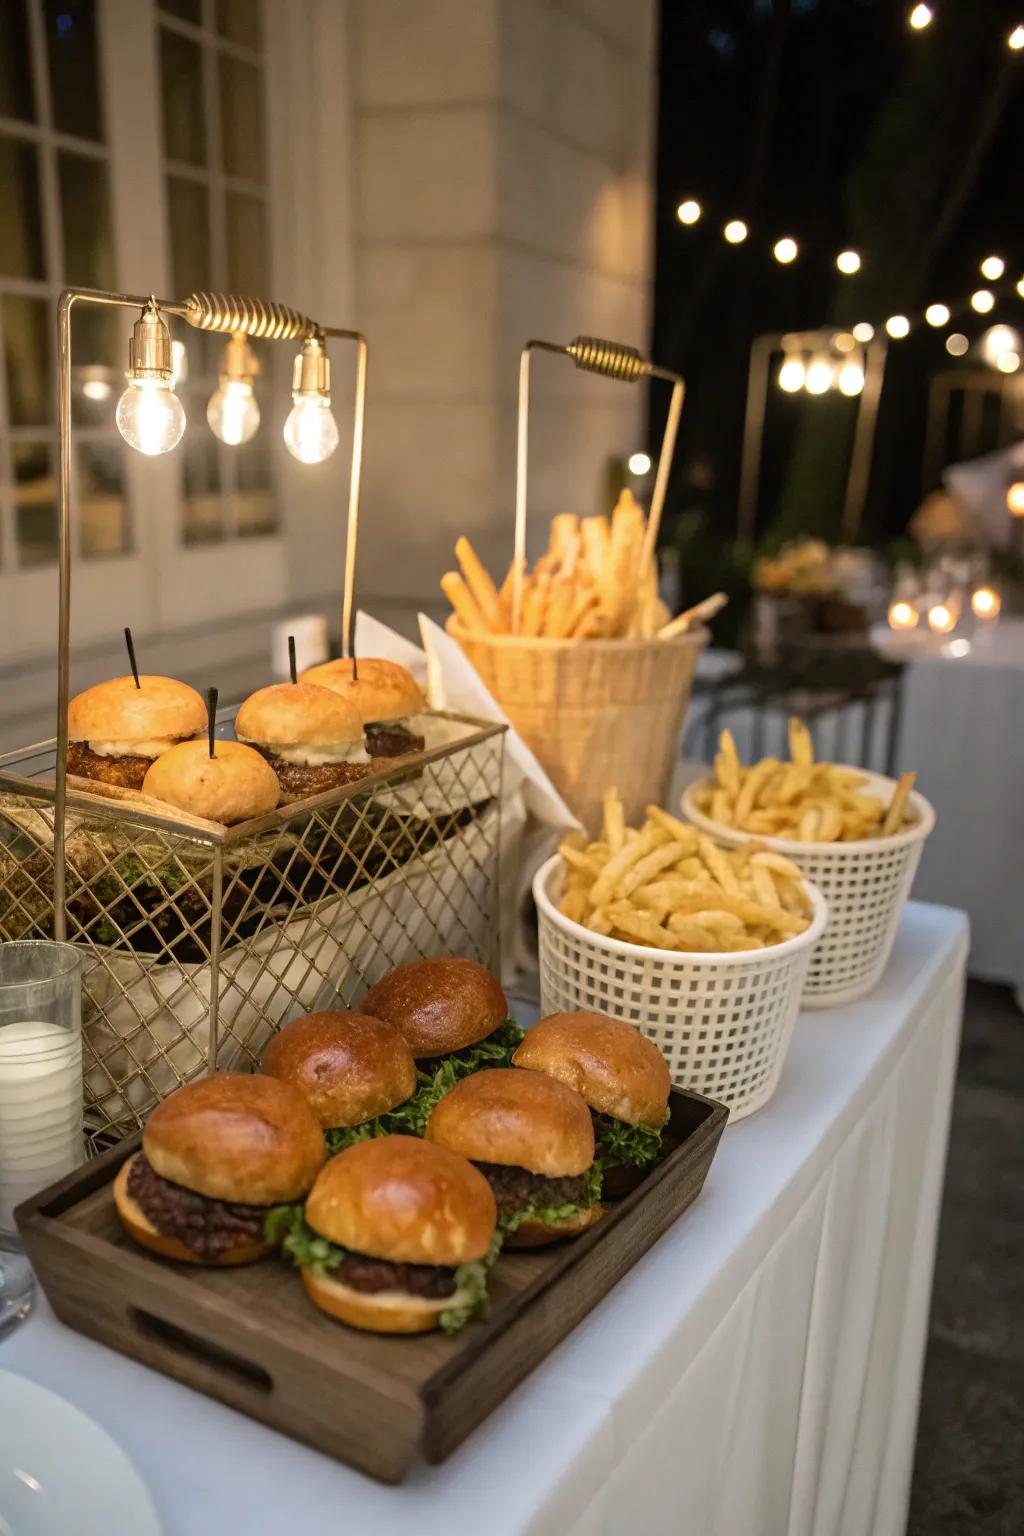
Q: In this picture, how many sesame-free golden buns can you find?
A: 10